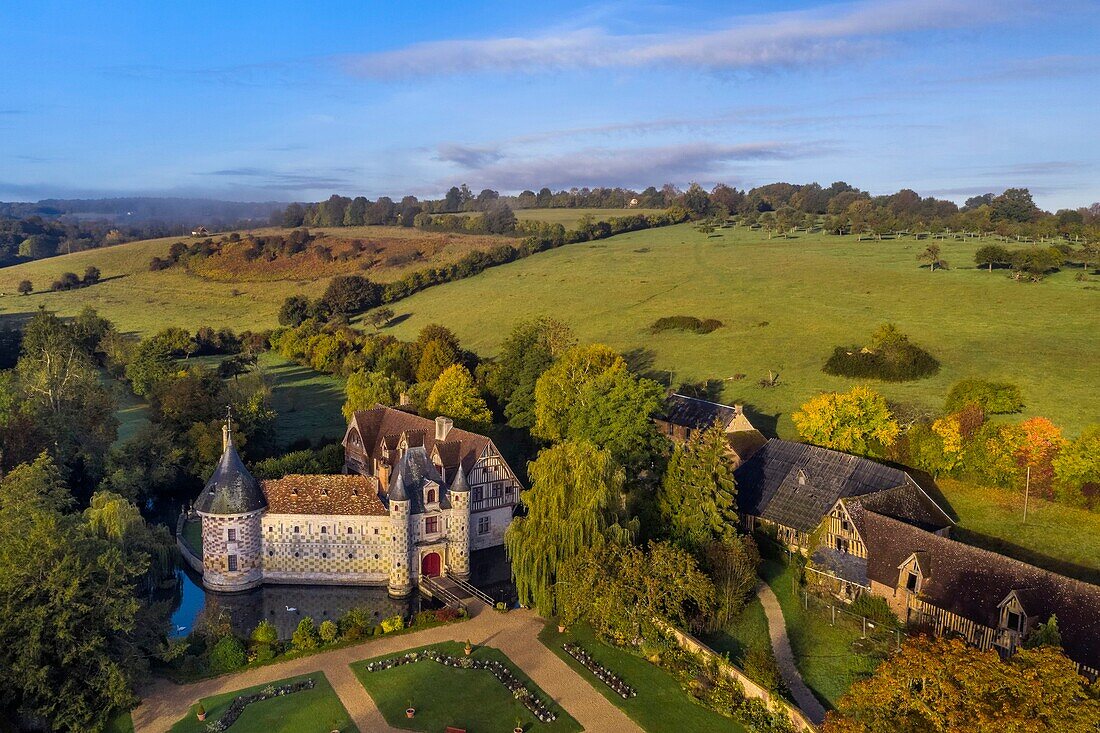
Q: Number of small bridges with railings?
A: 1